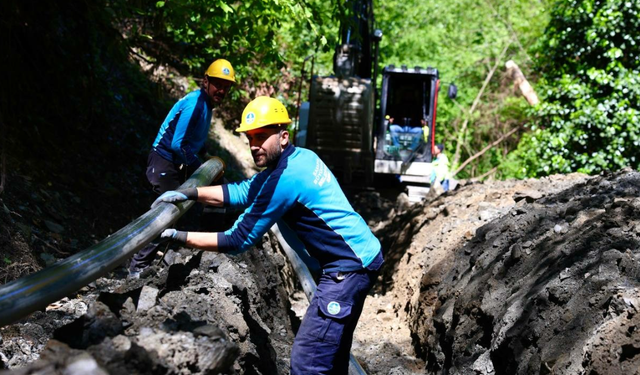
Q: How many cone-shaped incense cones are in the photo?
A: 0